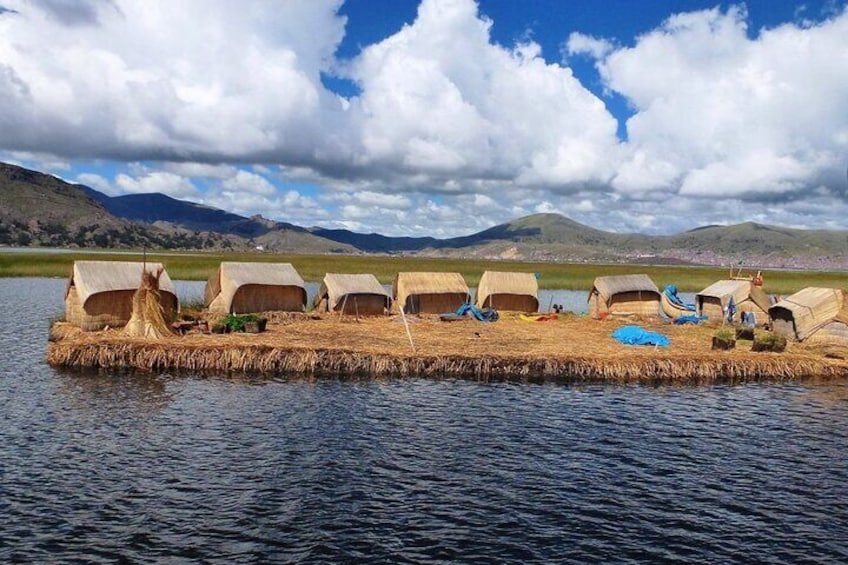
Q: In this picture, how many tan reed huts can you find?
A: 8